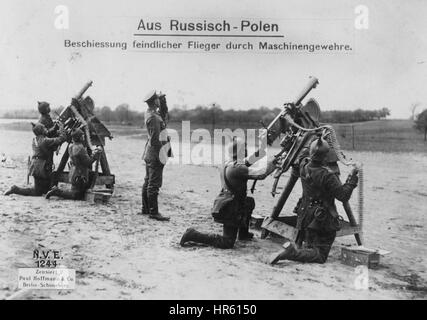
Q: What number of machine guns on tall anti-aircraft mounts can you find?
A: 2